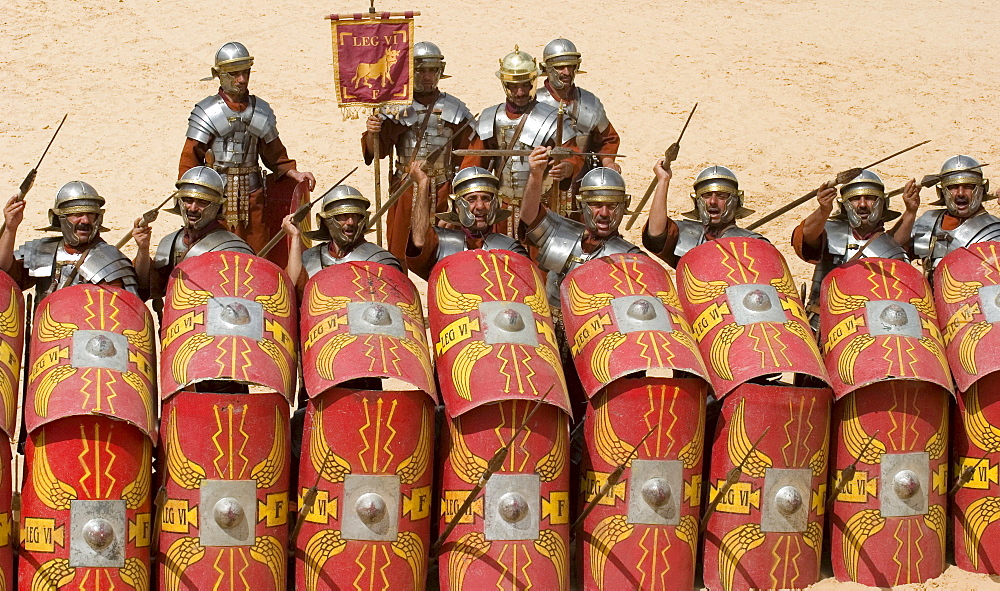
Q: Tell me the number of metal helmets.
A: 12